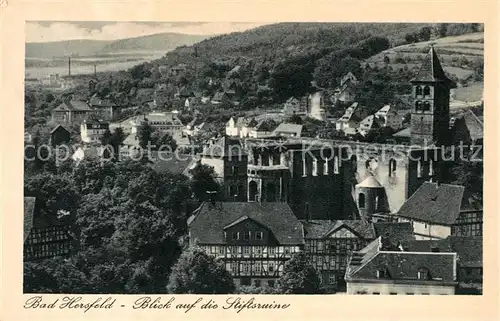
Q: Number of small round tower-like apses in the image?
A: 1